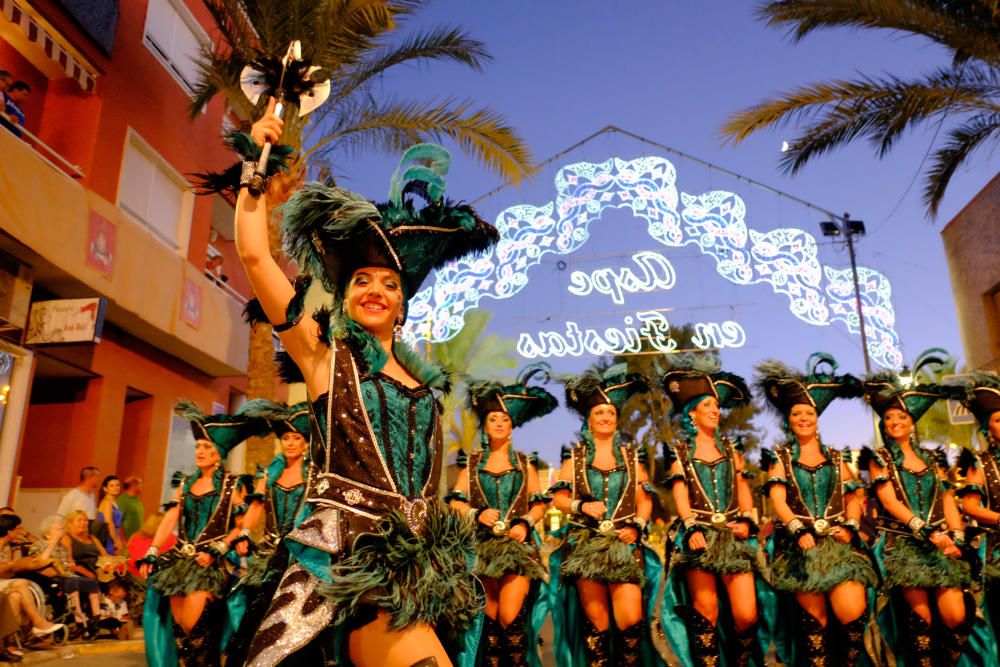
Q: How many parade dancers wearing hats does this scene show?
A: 9